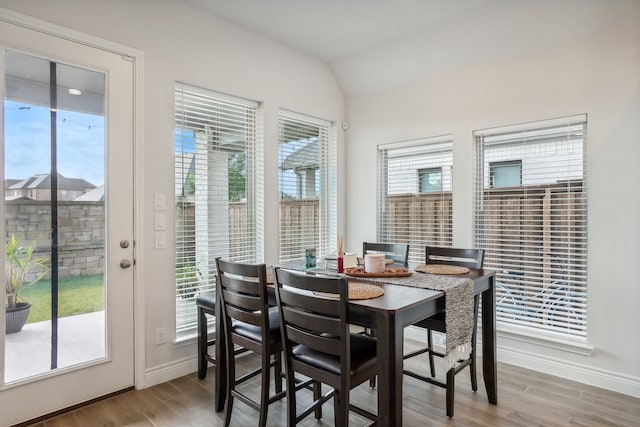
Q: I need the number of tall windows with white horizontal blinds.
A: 4